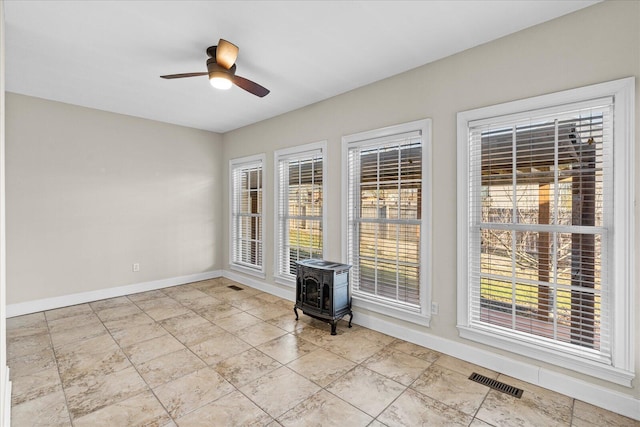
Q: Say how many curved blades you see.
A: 3